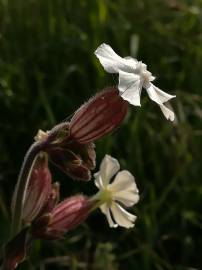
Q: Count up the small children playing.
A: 0